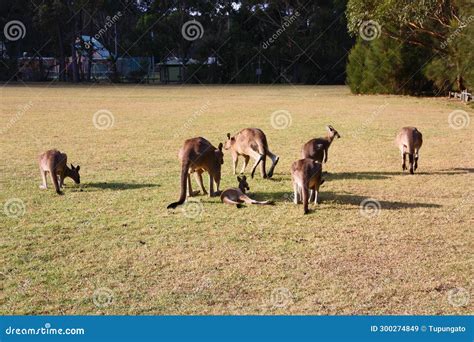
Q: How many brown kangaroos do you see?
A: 7